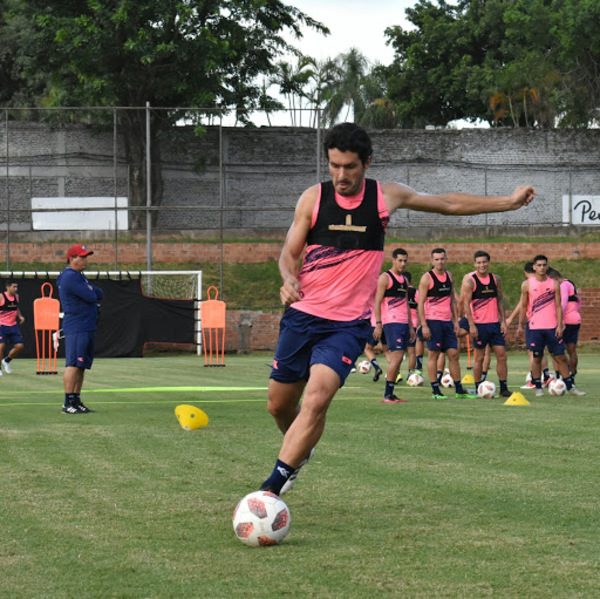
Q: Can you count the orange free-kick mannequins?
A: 2